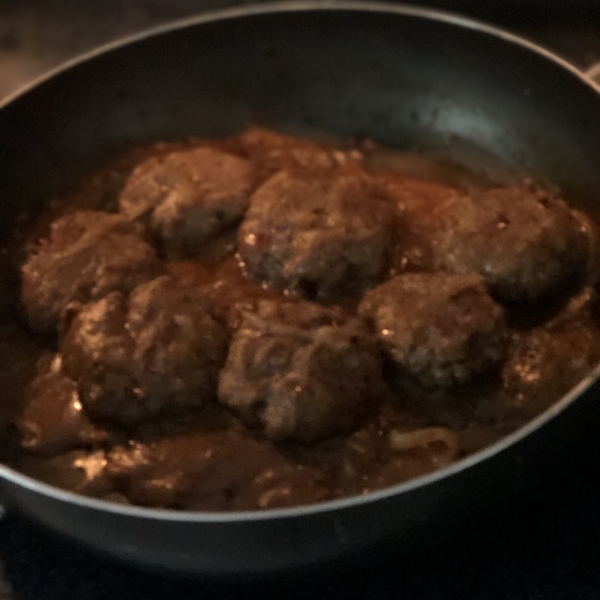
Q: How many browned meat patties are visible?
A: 7